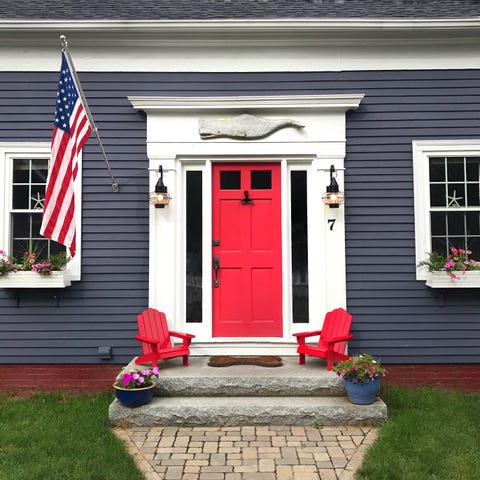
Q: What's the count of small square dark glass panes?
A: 2